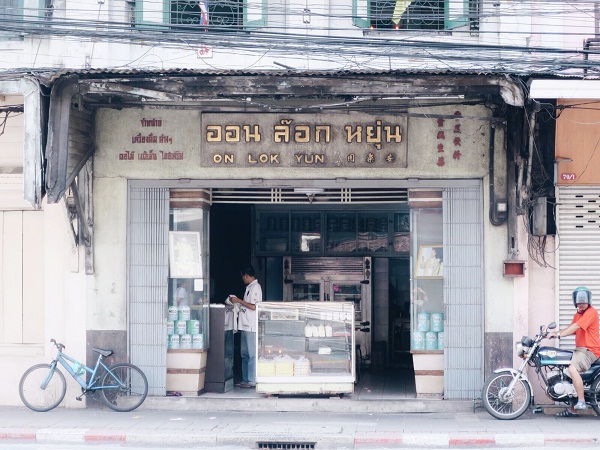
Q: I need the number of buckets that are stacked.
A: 13